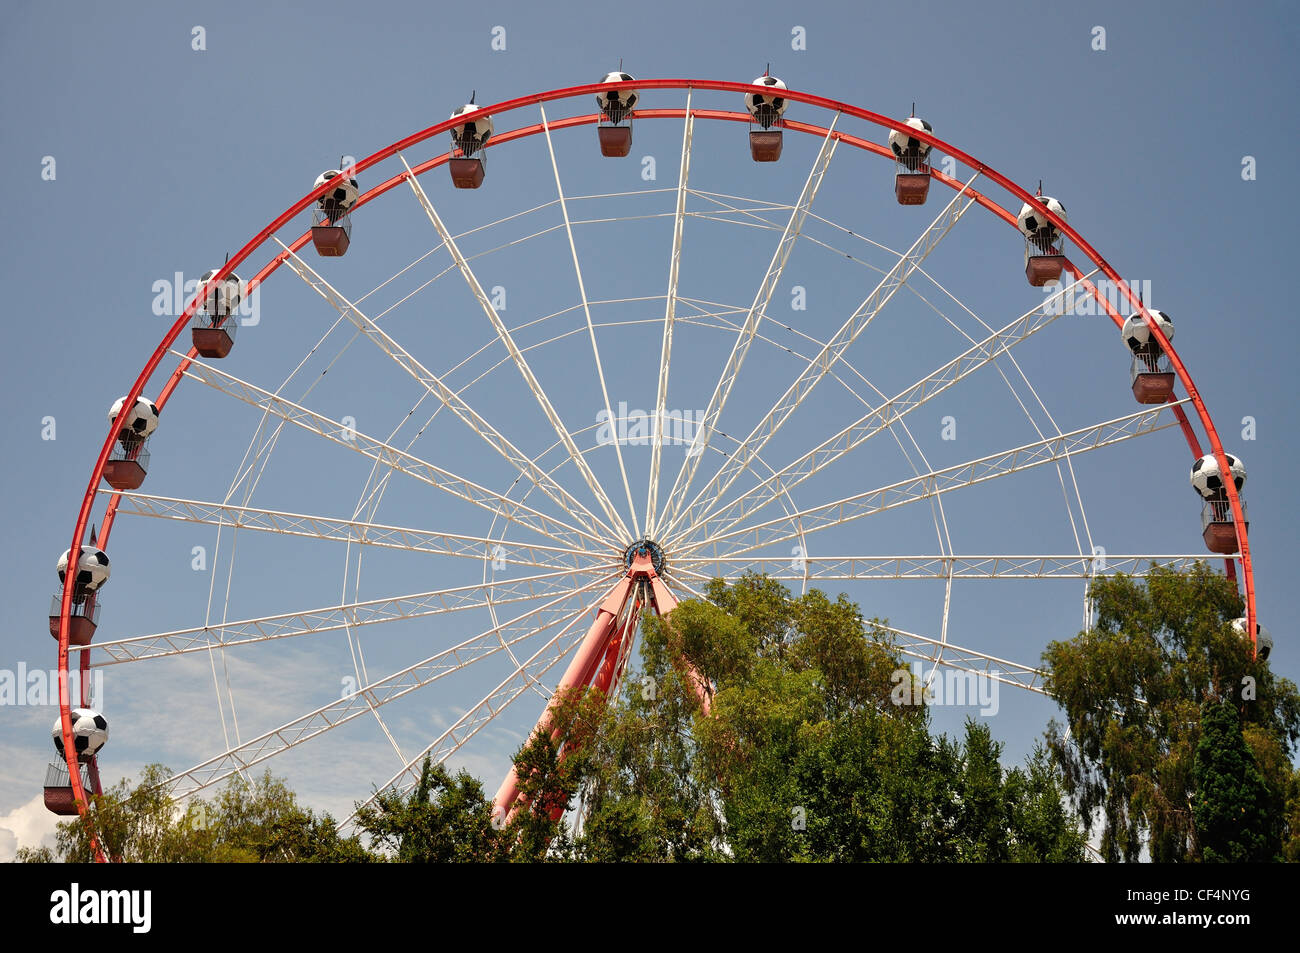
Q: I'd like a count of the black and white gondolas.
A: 13